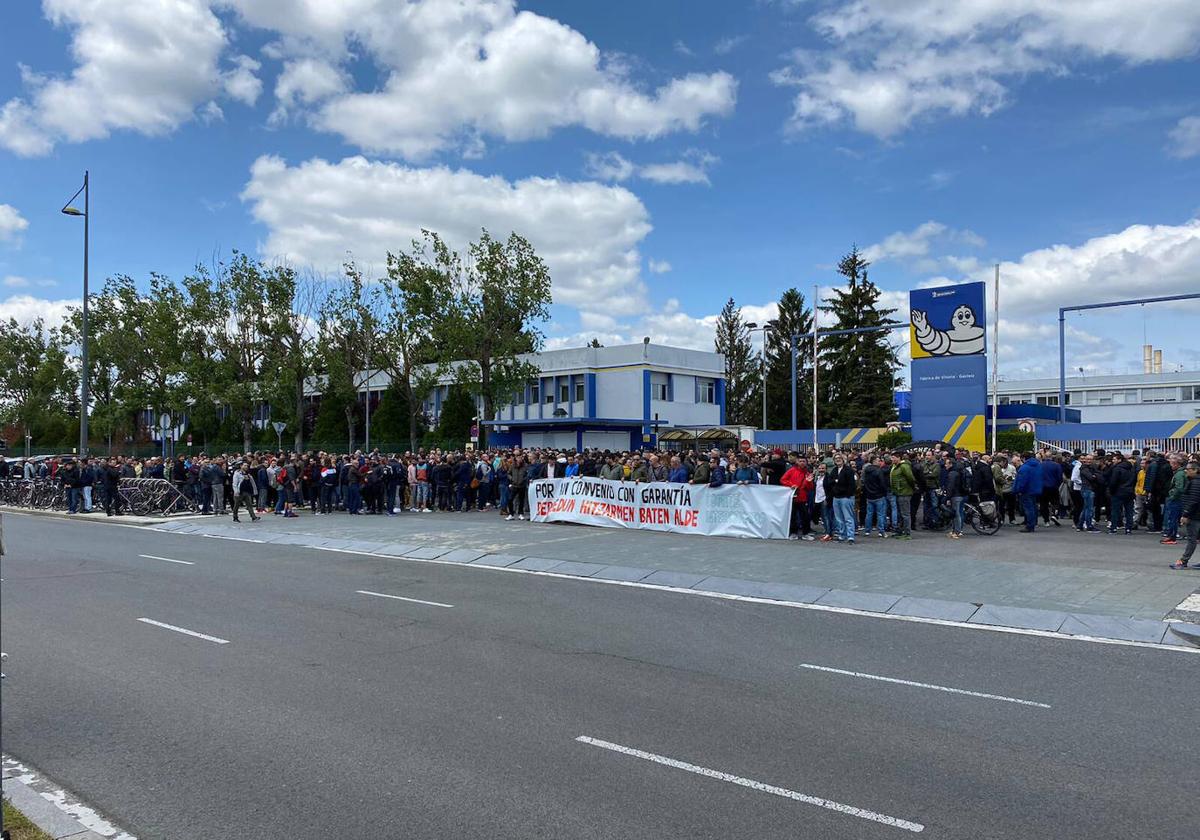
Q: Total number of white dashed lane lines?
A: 5